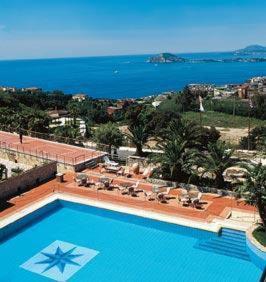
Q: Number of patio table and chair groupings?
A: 5